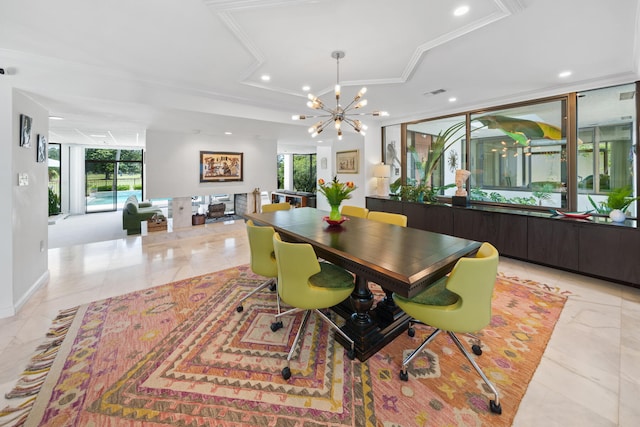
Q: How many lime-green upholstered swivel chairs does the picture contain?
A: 6